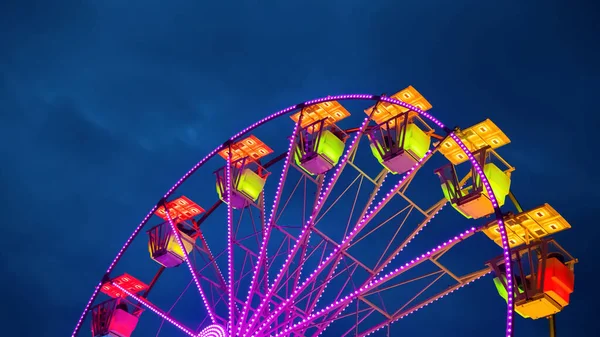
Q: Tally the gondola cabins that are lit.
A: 7